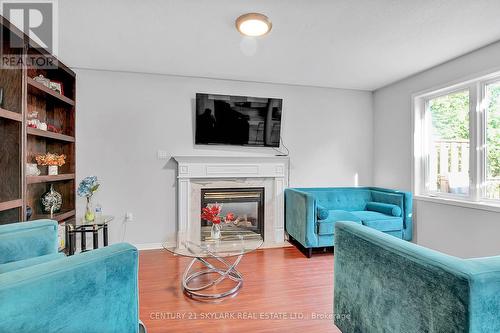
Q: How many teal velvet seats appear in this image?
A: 3